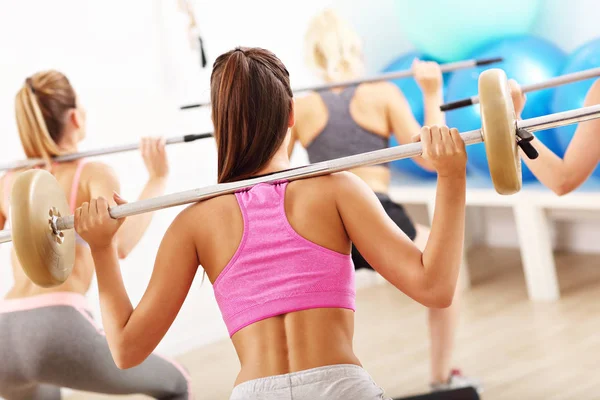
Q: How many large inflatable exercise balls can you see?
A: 4